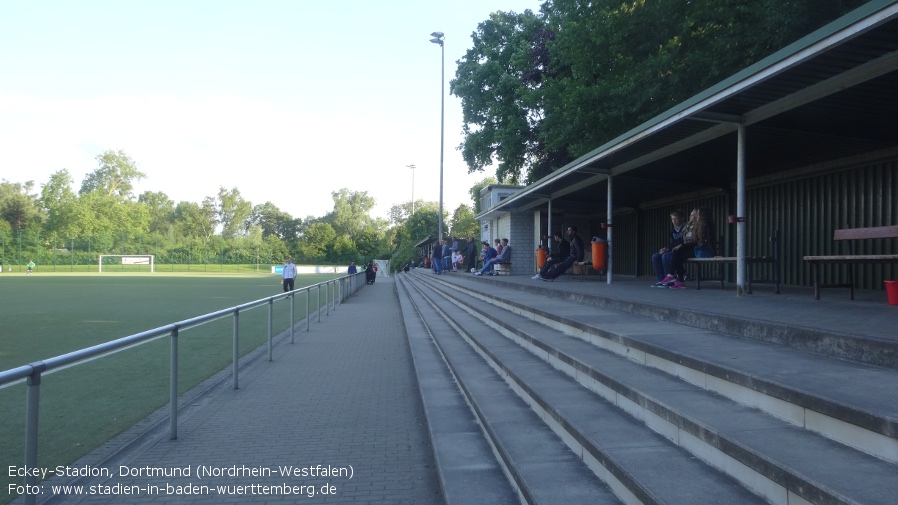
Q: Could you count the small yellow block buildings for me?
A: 0